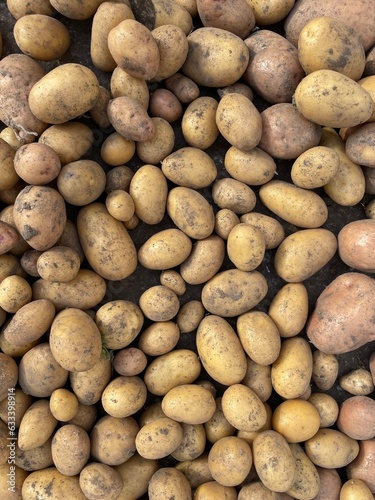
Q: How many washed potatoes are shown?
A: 0